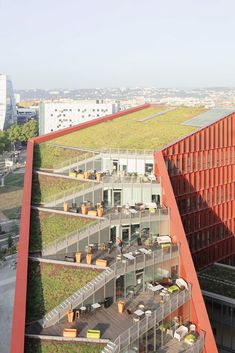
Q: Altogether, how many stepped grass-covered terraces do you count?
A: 5